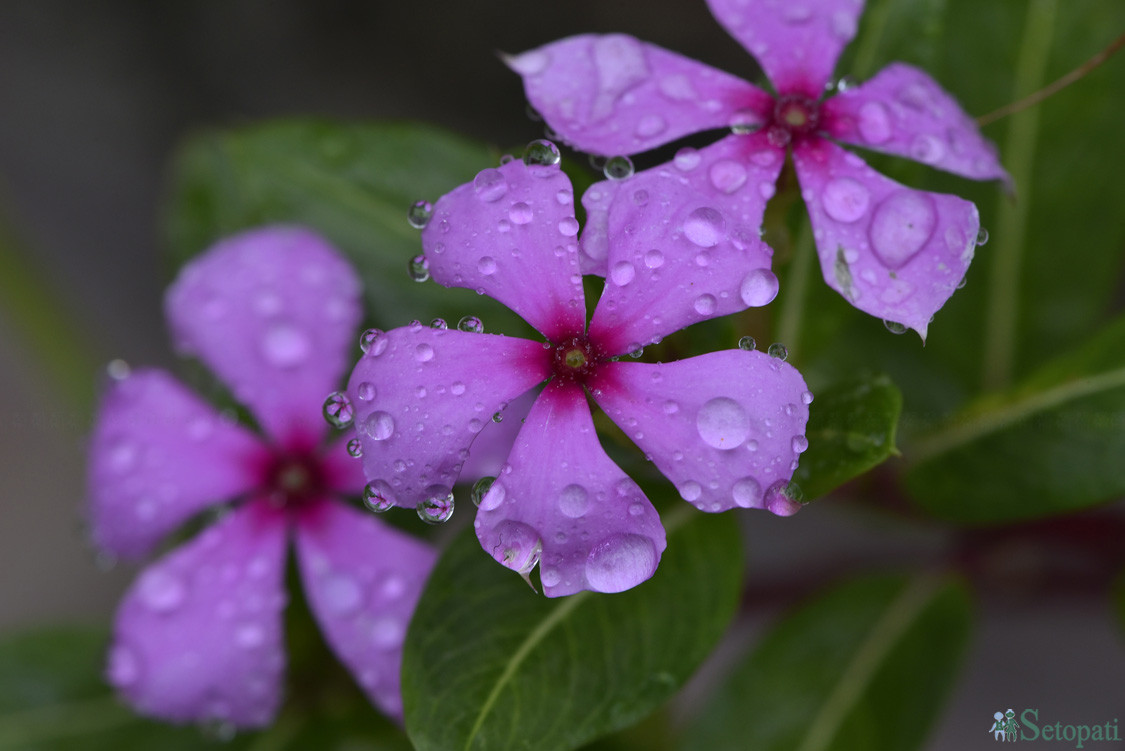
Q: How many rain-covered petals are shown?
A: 15